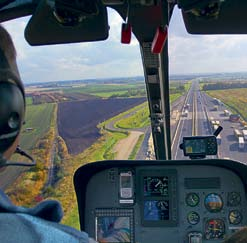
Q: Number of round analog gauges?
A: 6